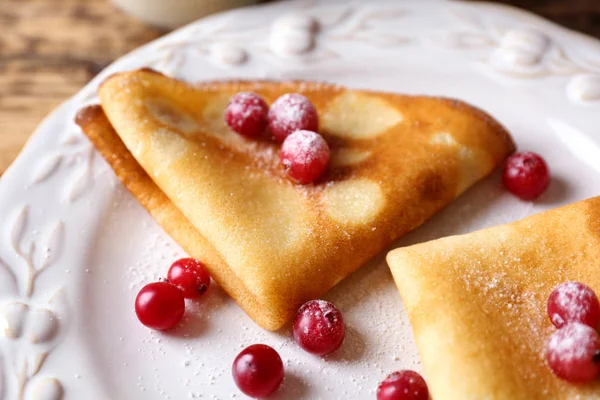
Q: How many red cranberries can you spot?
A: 11